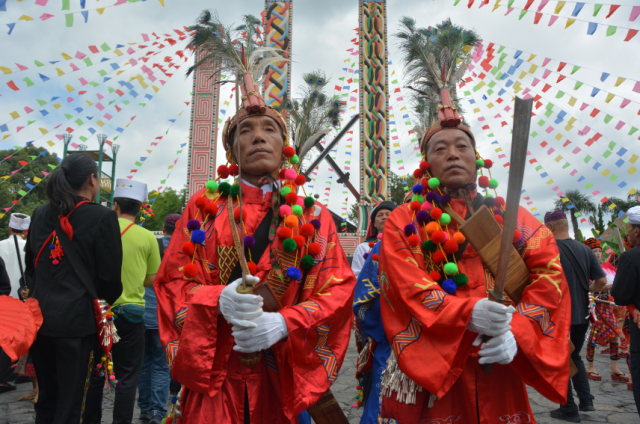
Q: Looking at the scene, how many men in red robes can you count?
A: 2